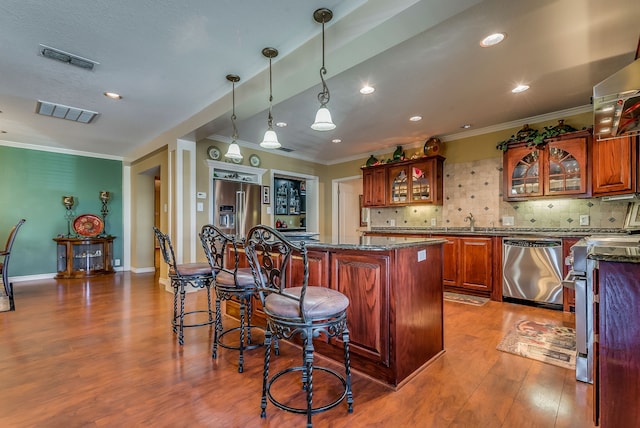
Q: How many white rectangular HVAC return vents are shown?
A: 2